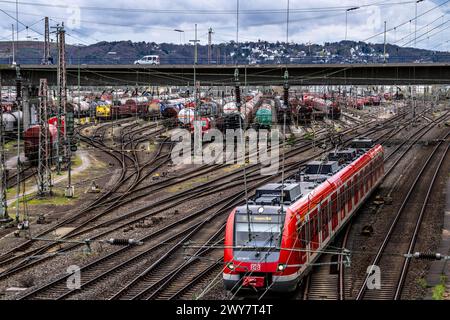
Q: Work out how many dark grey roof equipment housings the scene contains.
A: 4